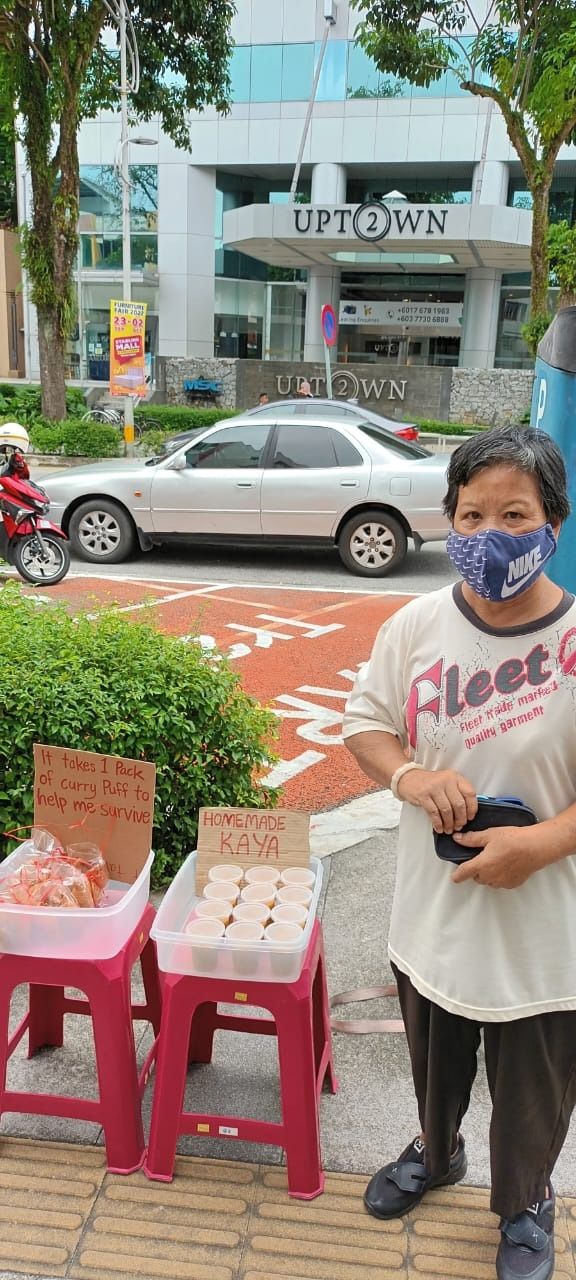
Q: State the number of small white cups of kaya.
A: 12